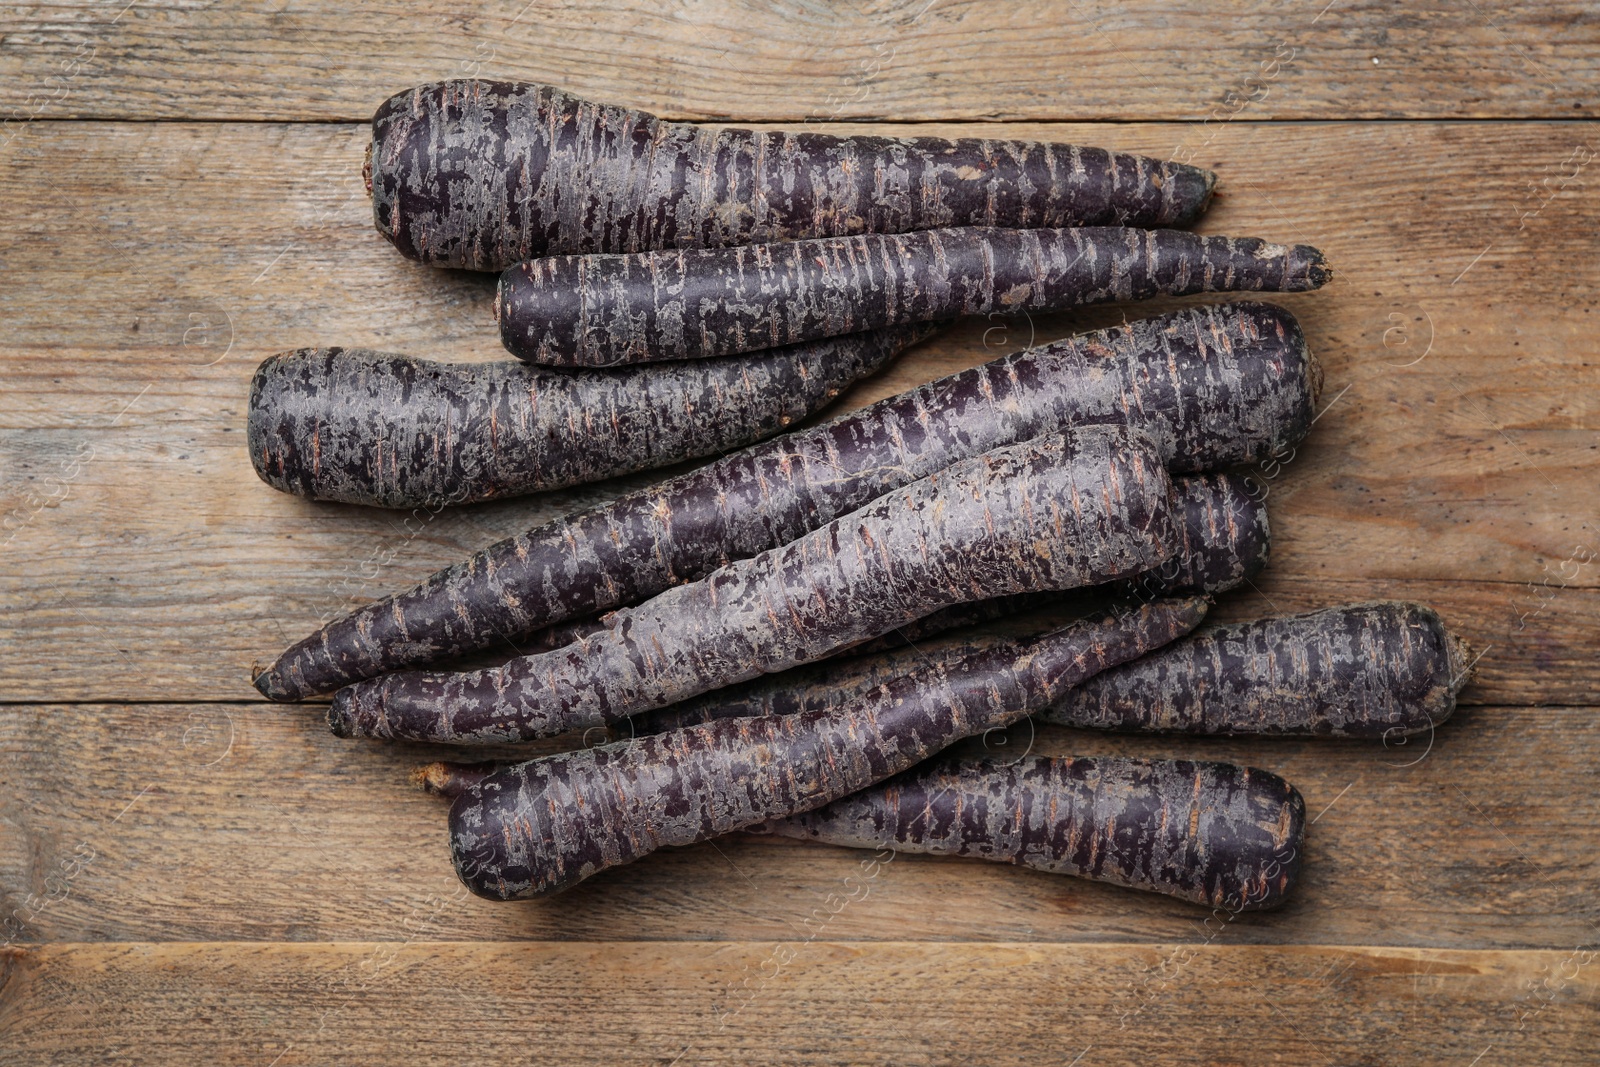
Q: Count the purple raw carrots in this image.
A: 9